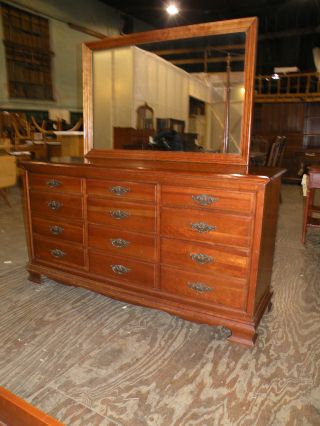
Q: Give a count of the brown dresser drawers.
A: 12